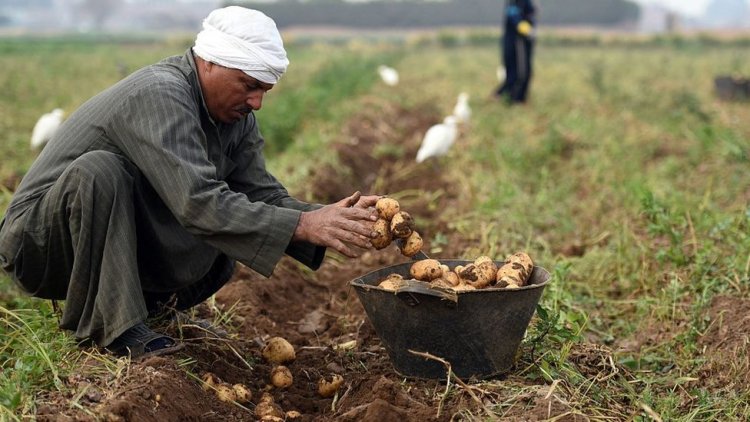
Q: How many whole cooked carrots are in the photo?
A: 0